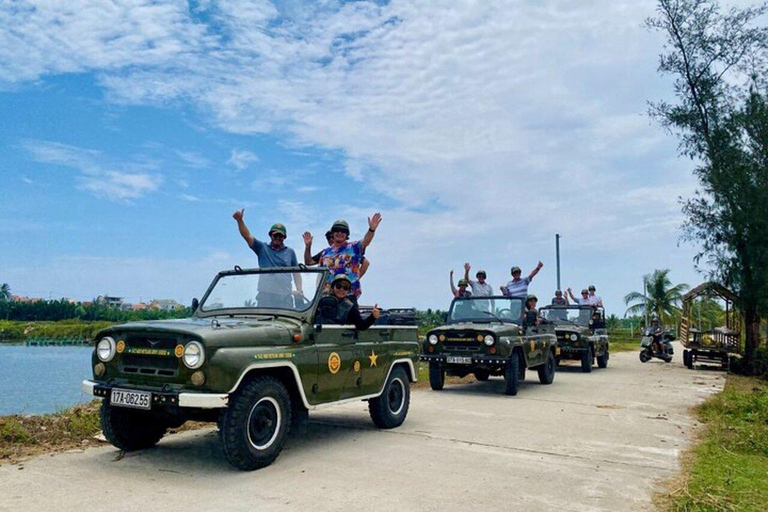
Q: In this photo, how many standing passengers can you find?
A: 9